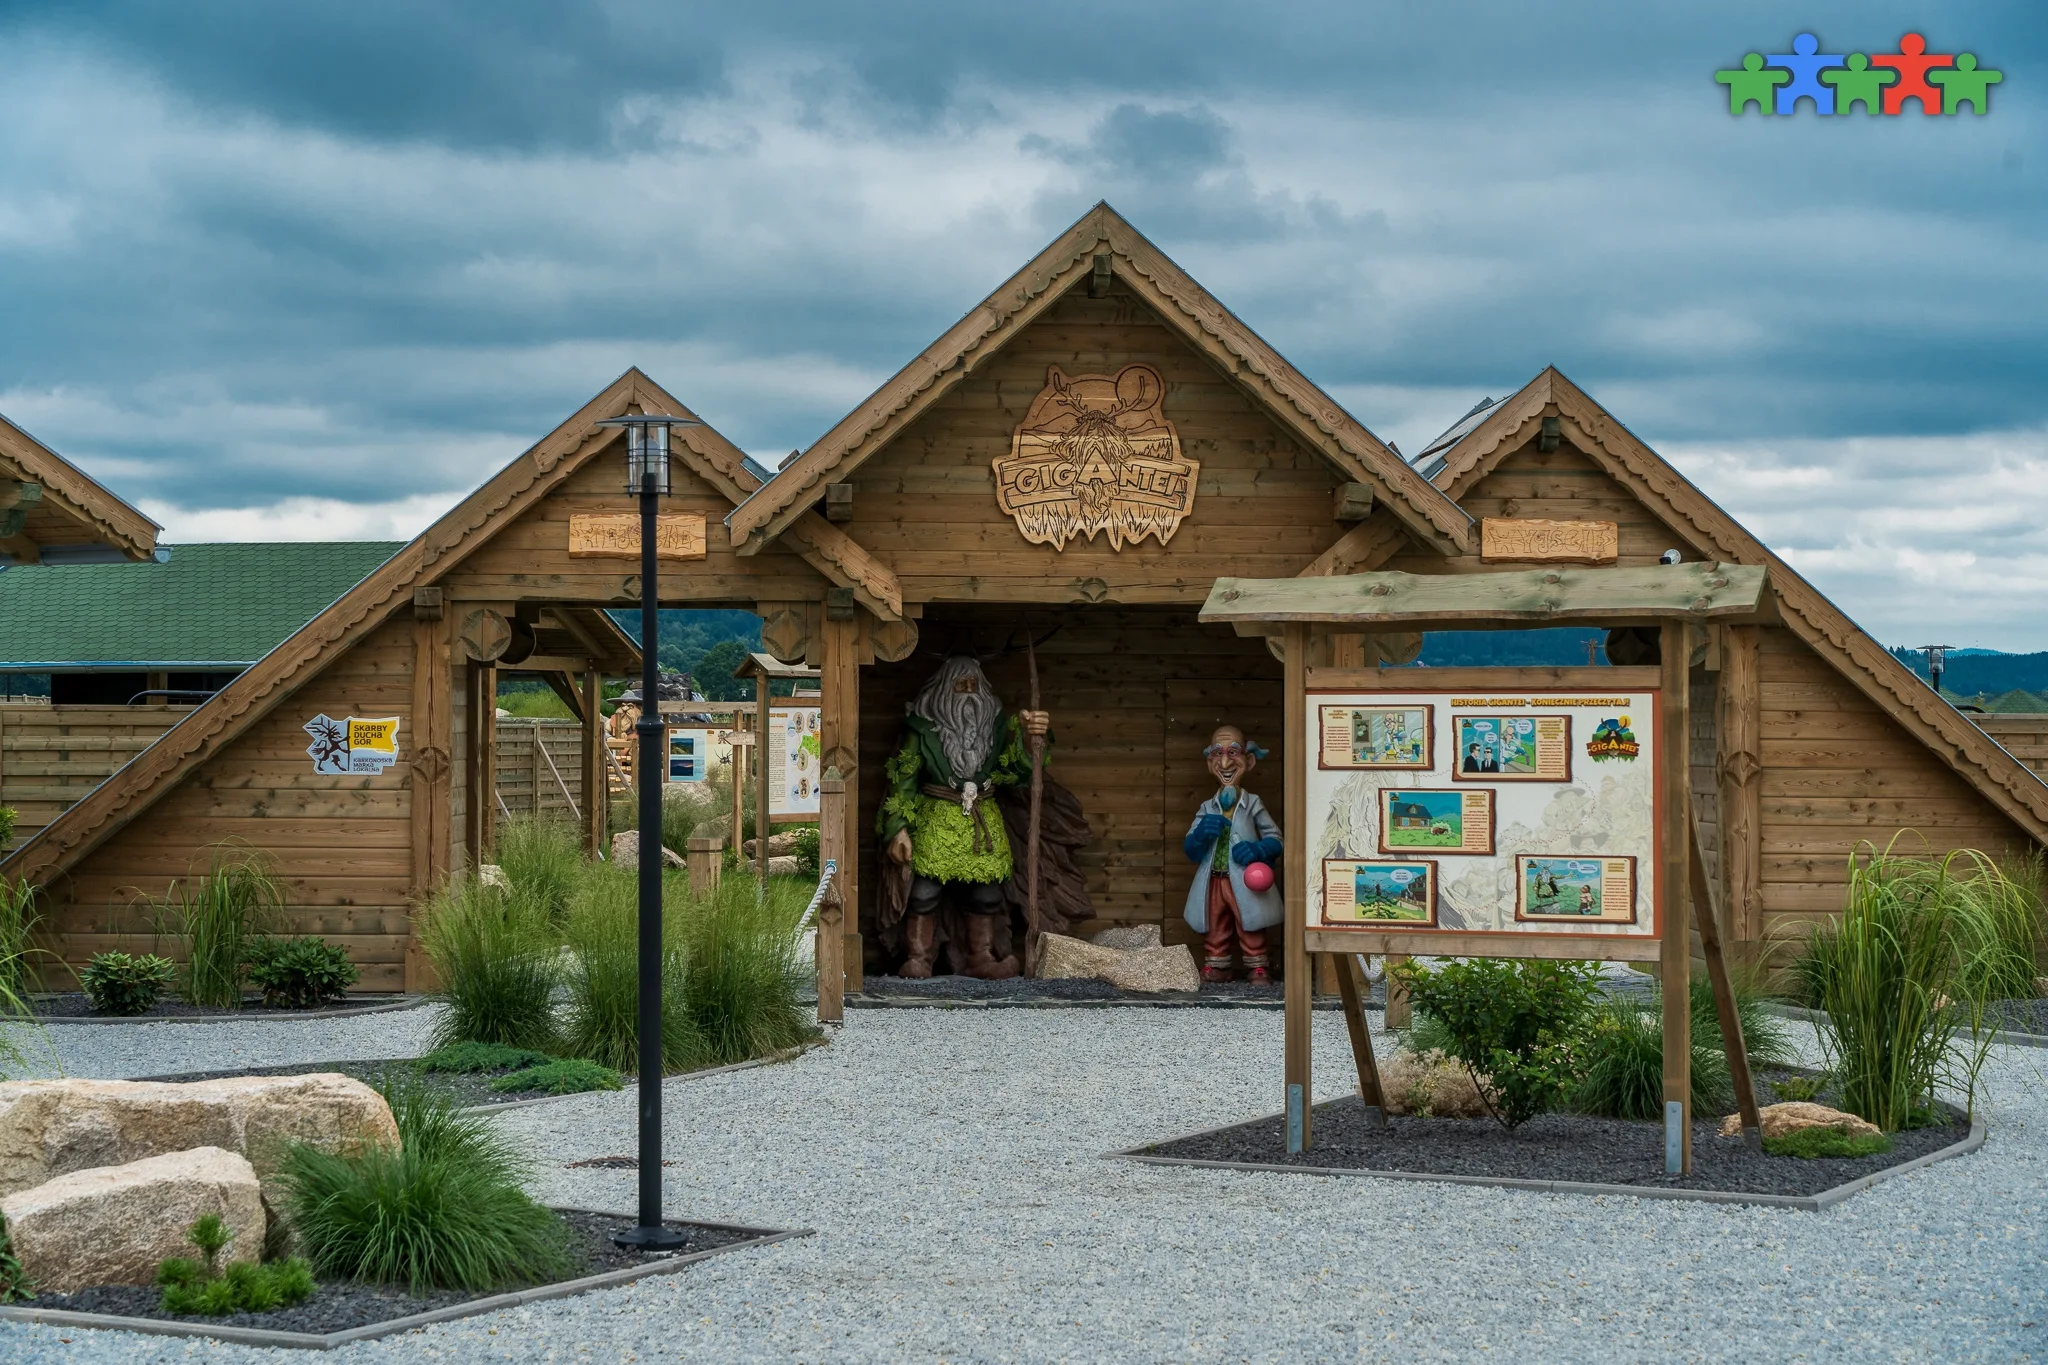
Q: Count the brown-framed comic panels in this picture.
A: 5